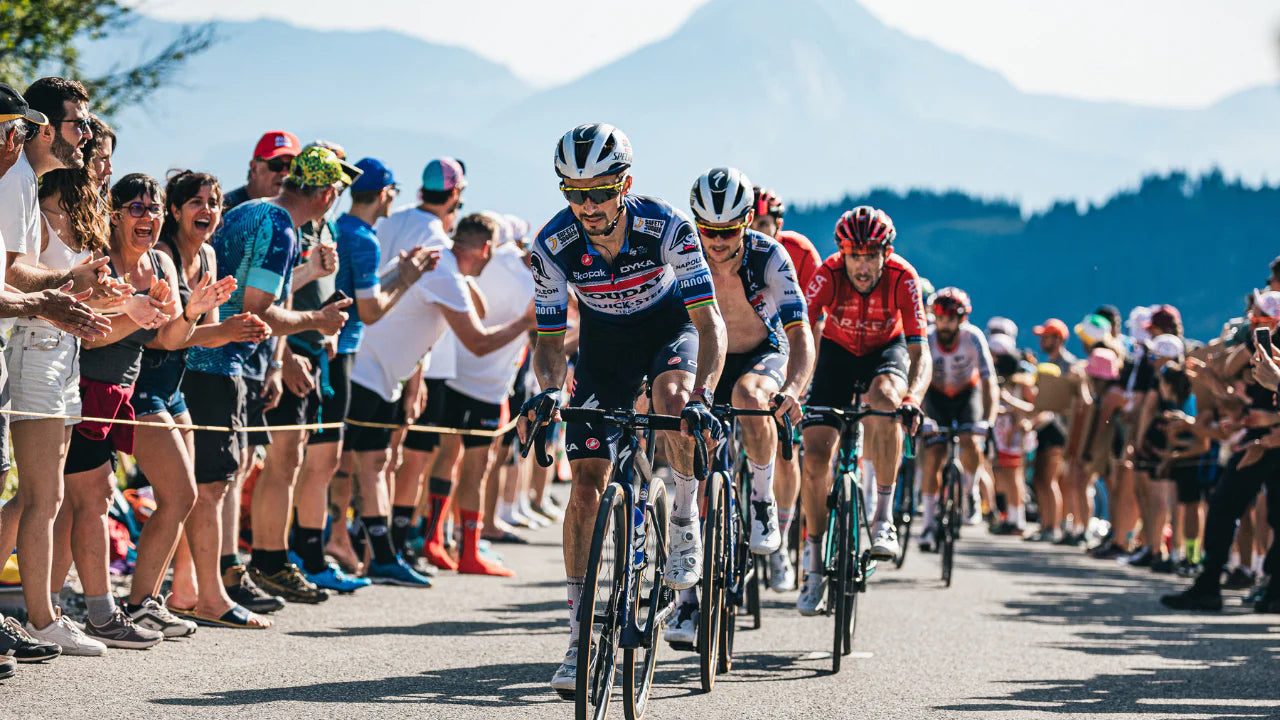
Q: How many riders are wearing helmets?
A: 5